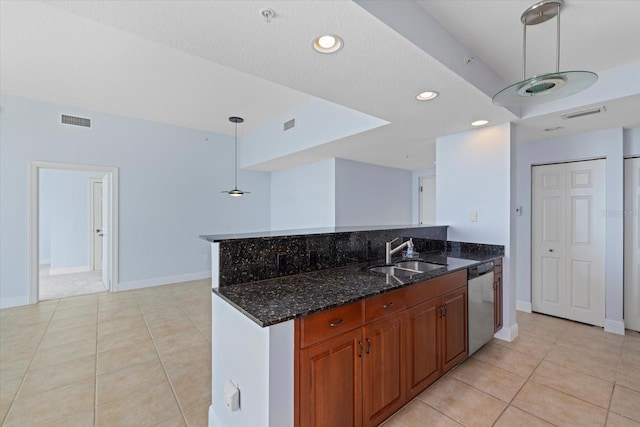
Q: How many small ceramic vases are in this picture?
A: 0